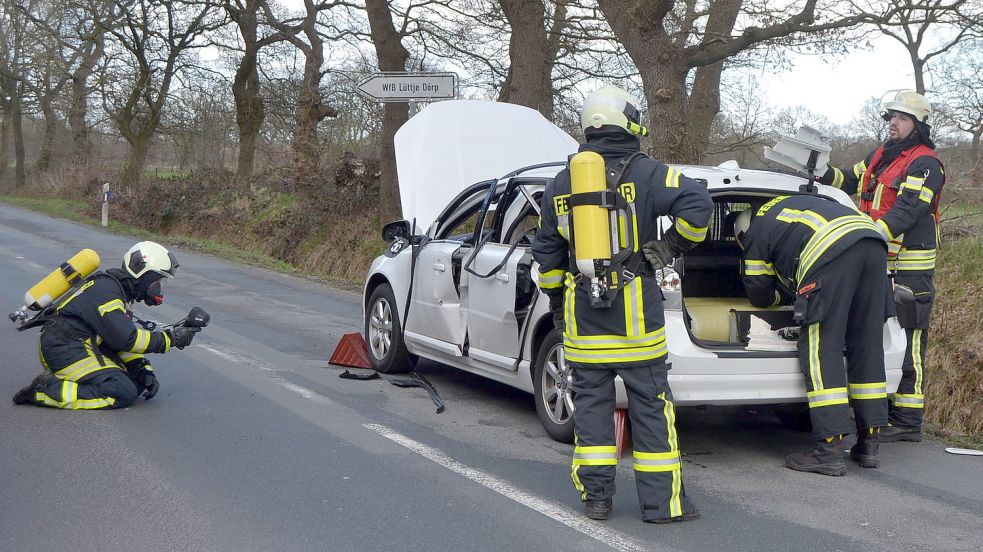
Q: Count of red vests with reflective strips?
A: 1